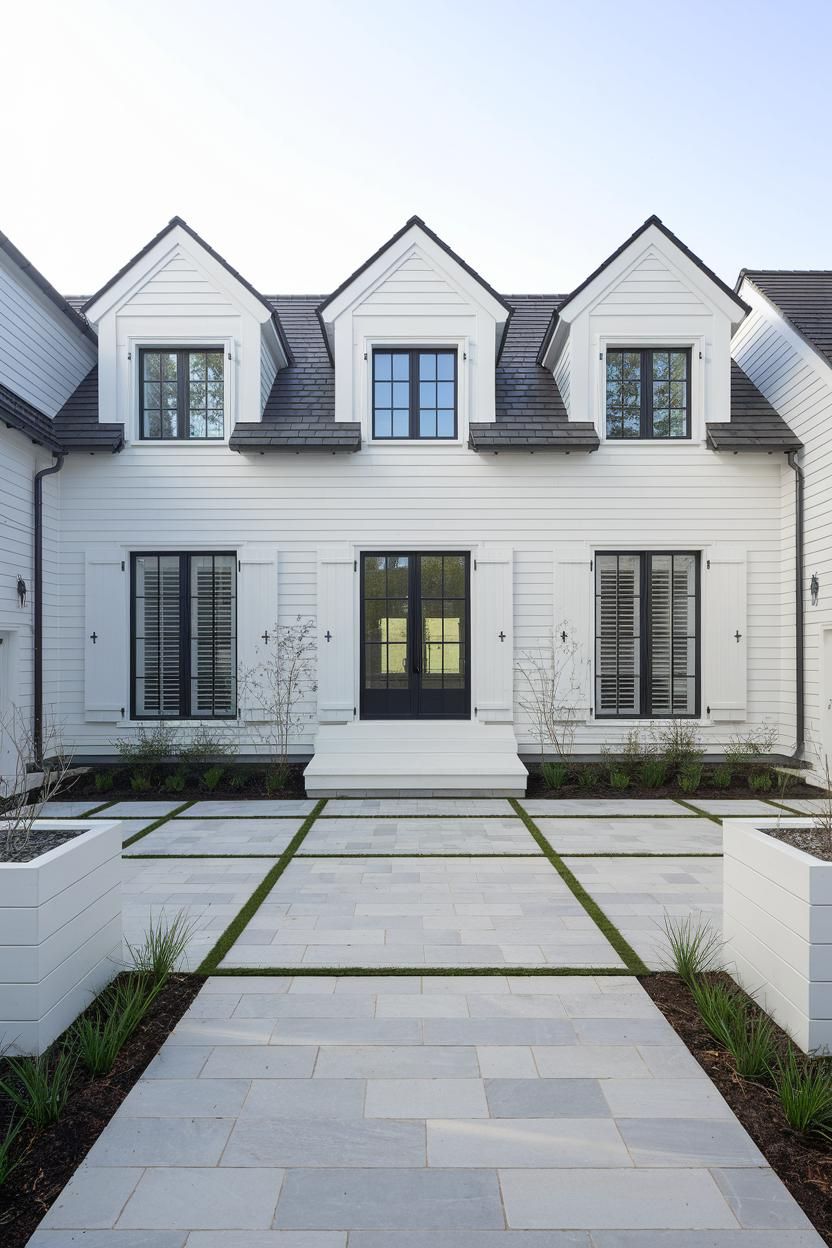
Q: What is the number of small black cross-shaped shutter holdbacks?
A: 6